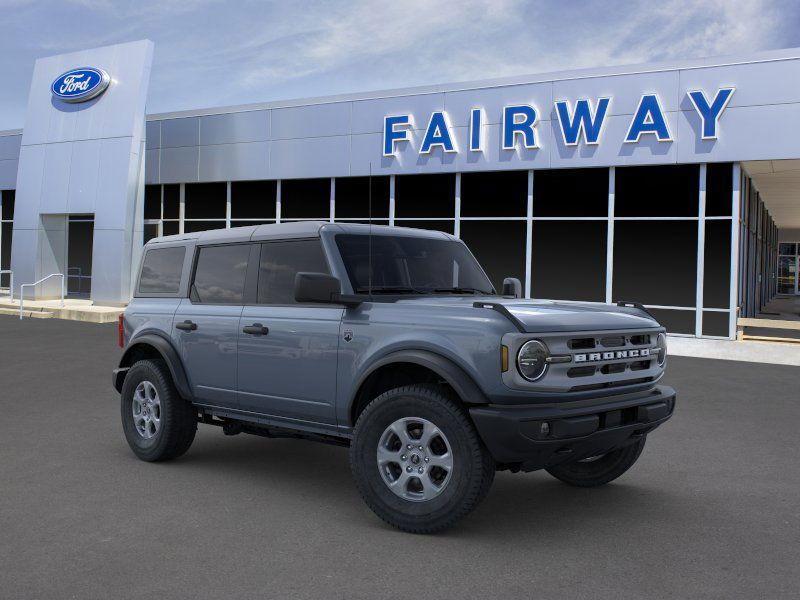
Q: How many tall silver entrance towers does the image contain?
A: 1